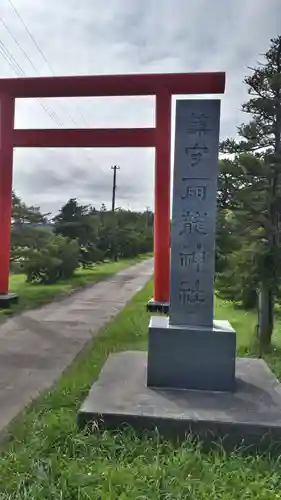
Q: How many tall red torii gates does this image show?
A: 1